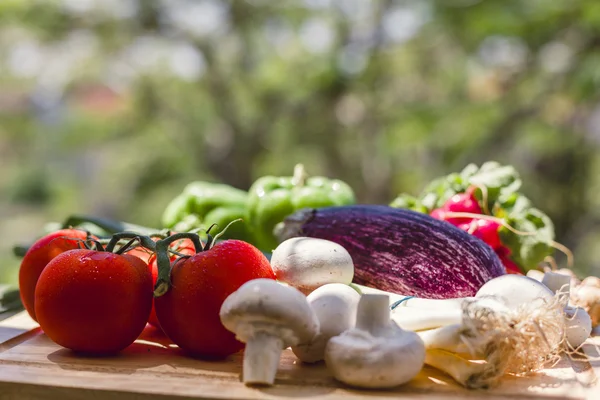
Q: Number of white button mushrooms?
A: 6